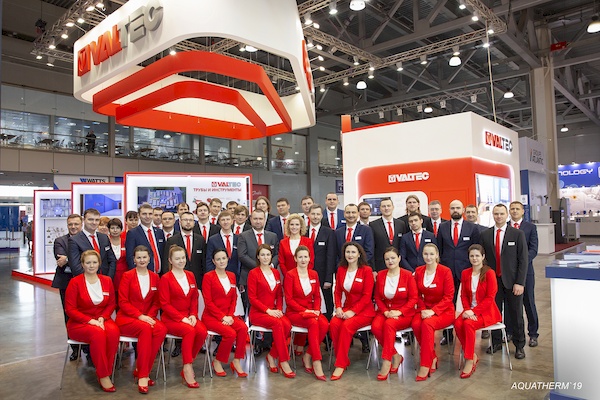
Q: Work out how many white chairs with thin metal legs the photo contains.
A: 10